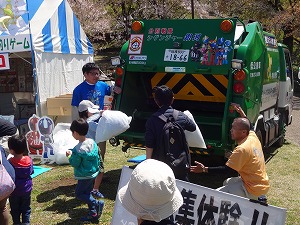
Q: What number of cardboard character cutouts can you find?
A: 2